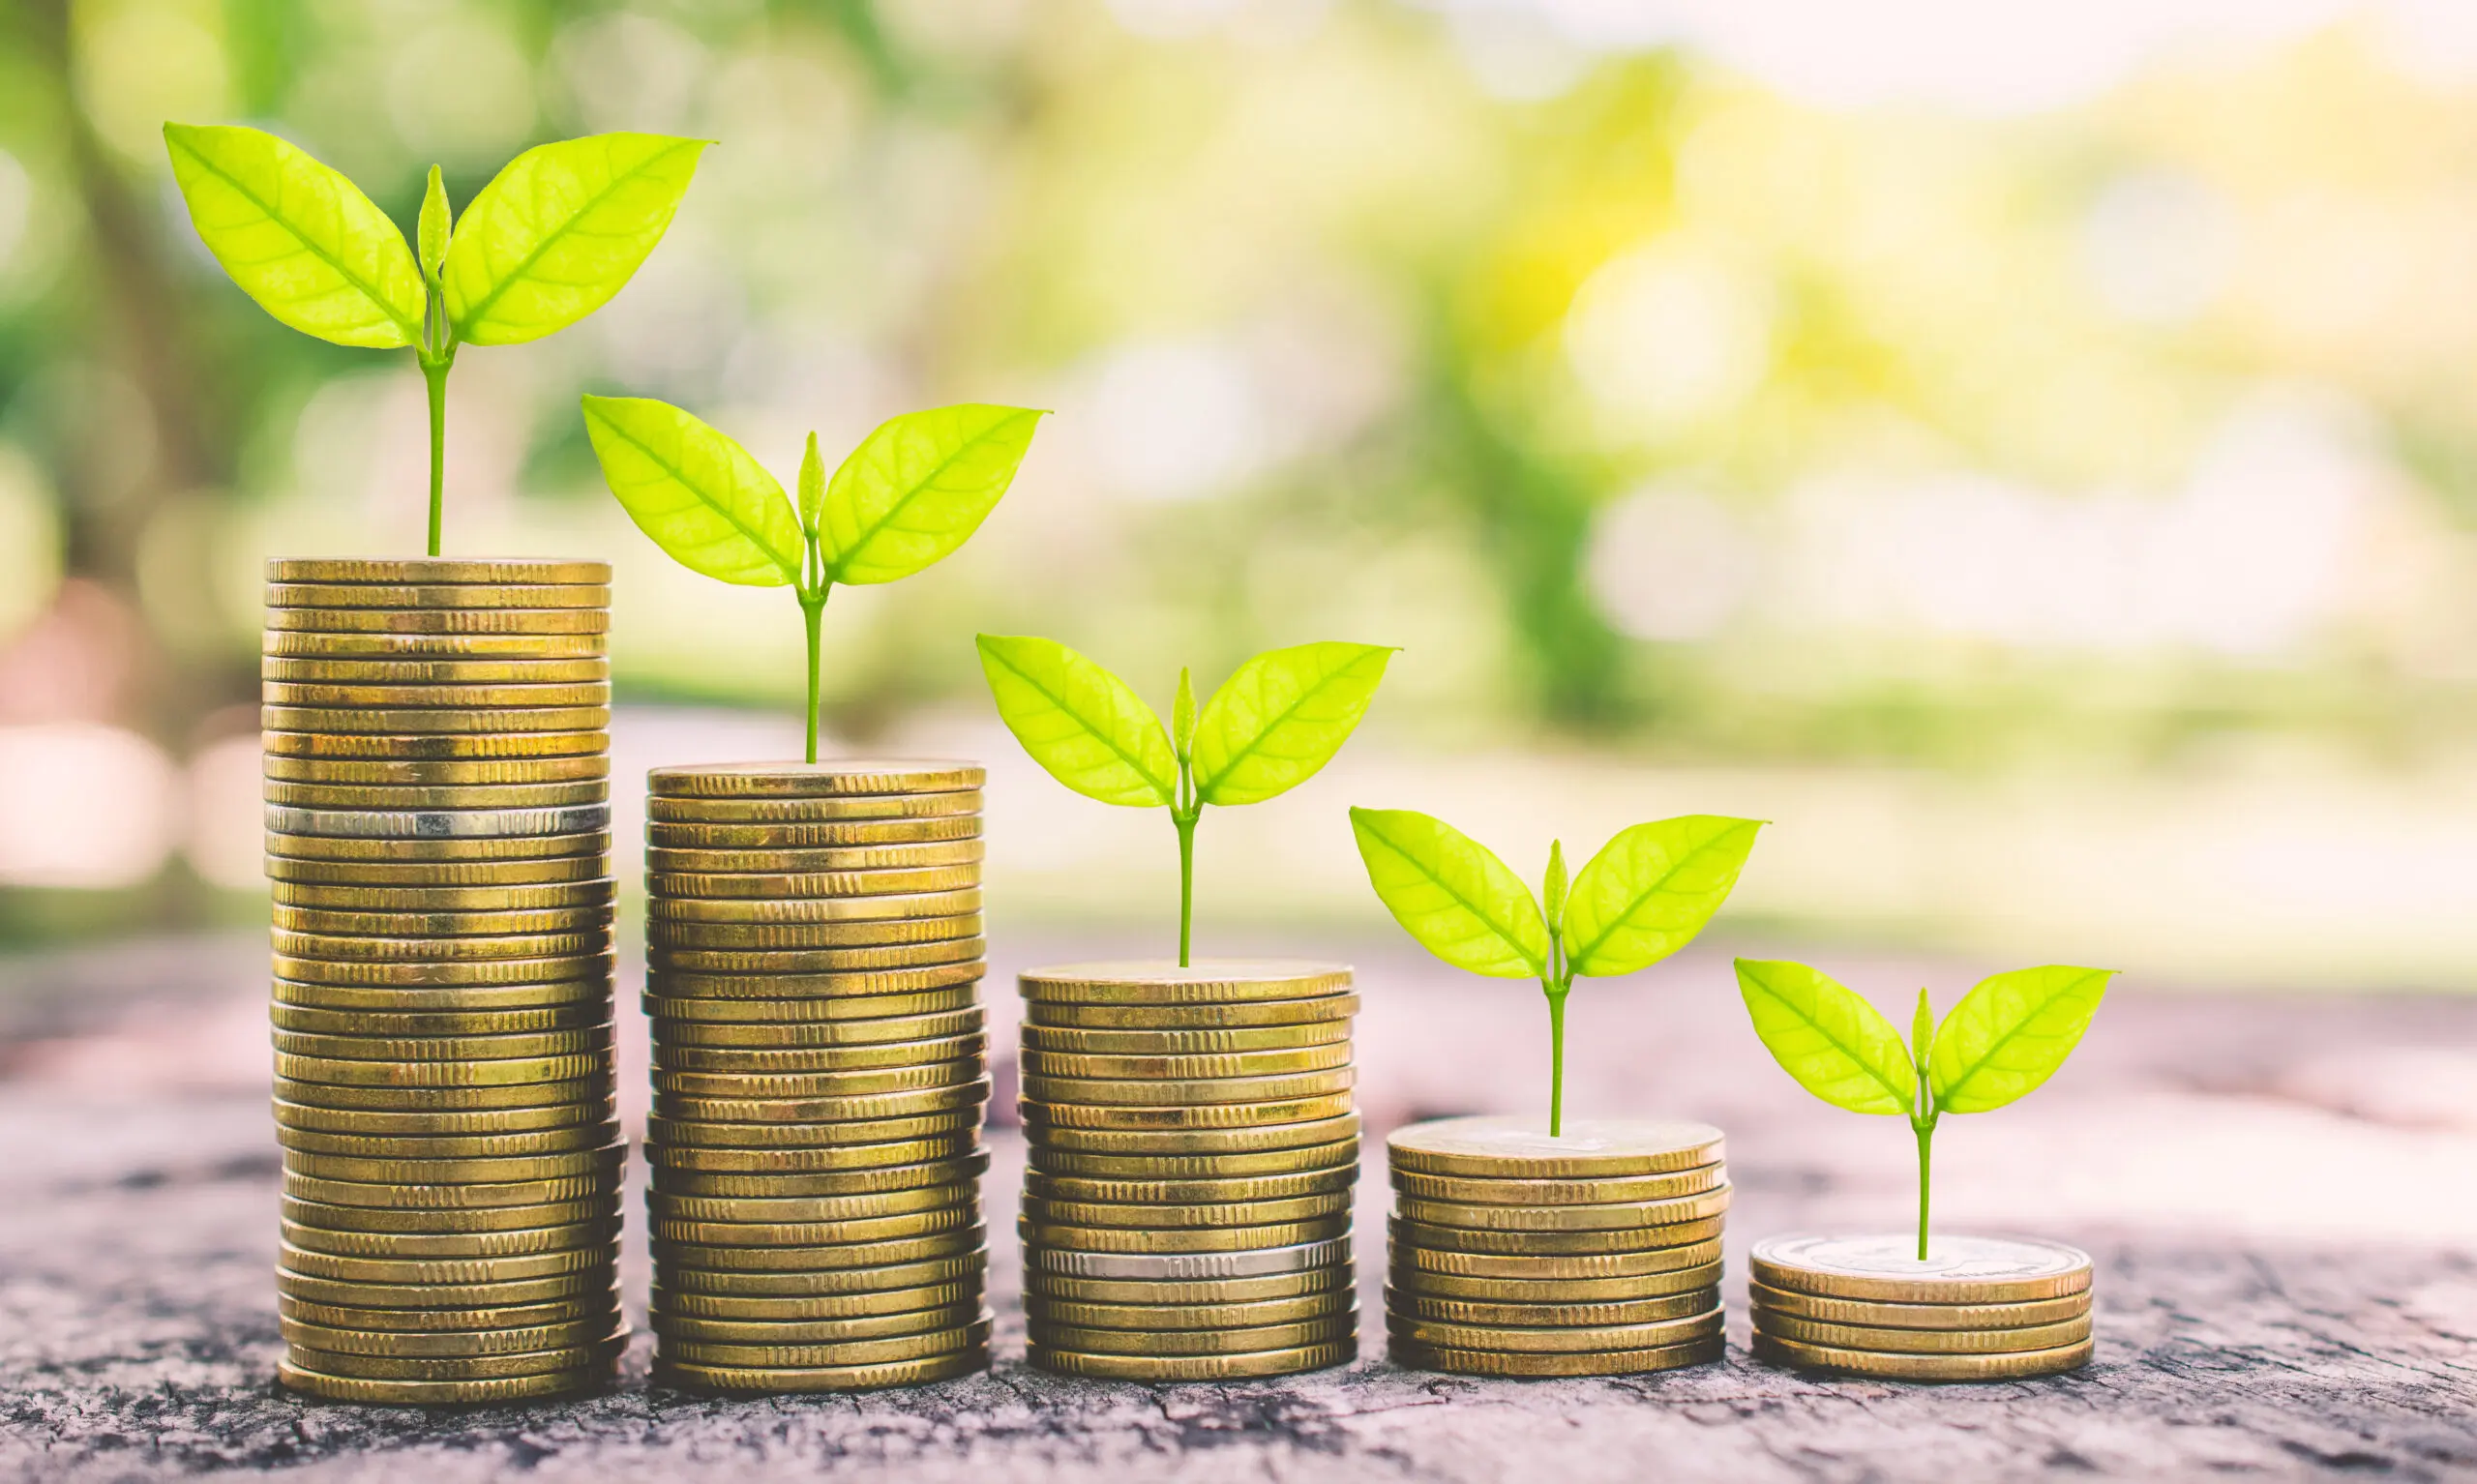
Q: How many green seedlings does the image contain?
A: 5